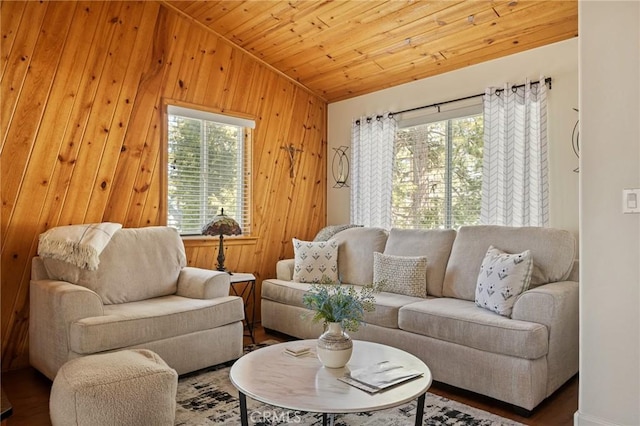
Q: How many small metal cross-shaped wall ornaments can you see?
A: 1